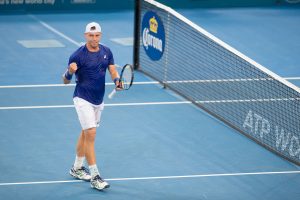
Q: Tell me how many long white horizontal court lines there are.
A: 3